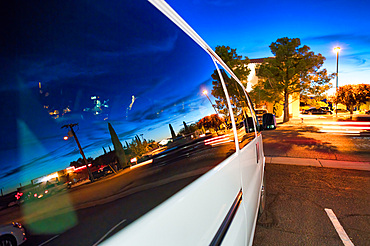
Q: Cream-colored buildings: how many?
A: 1